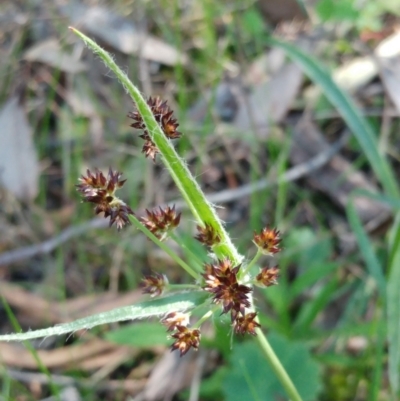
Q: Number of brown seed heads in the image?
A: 11